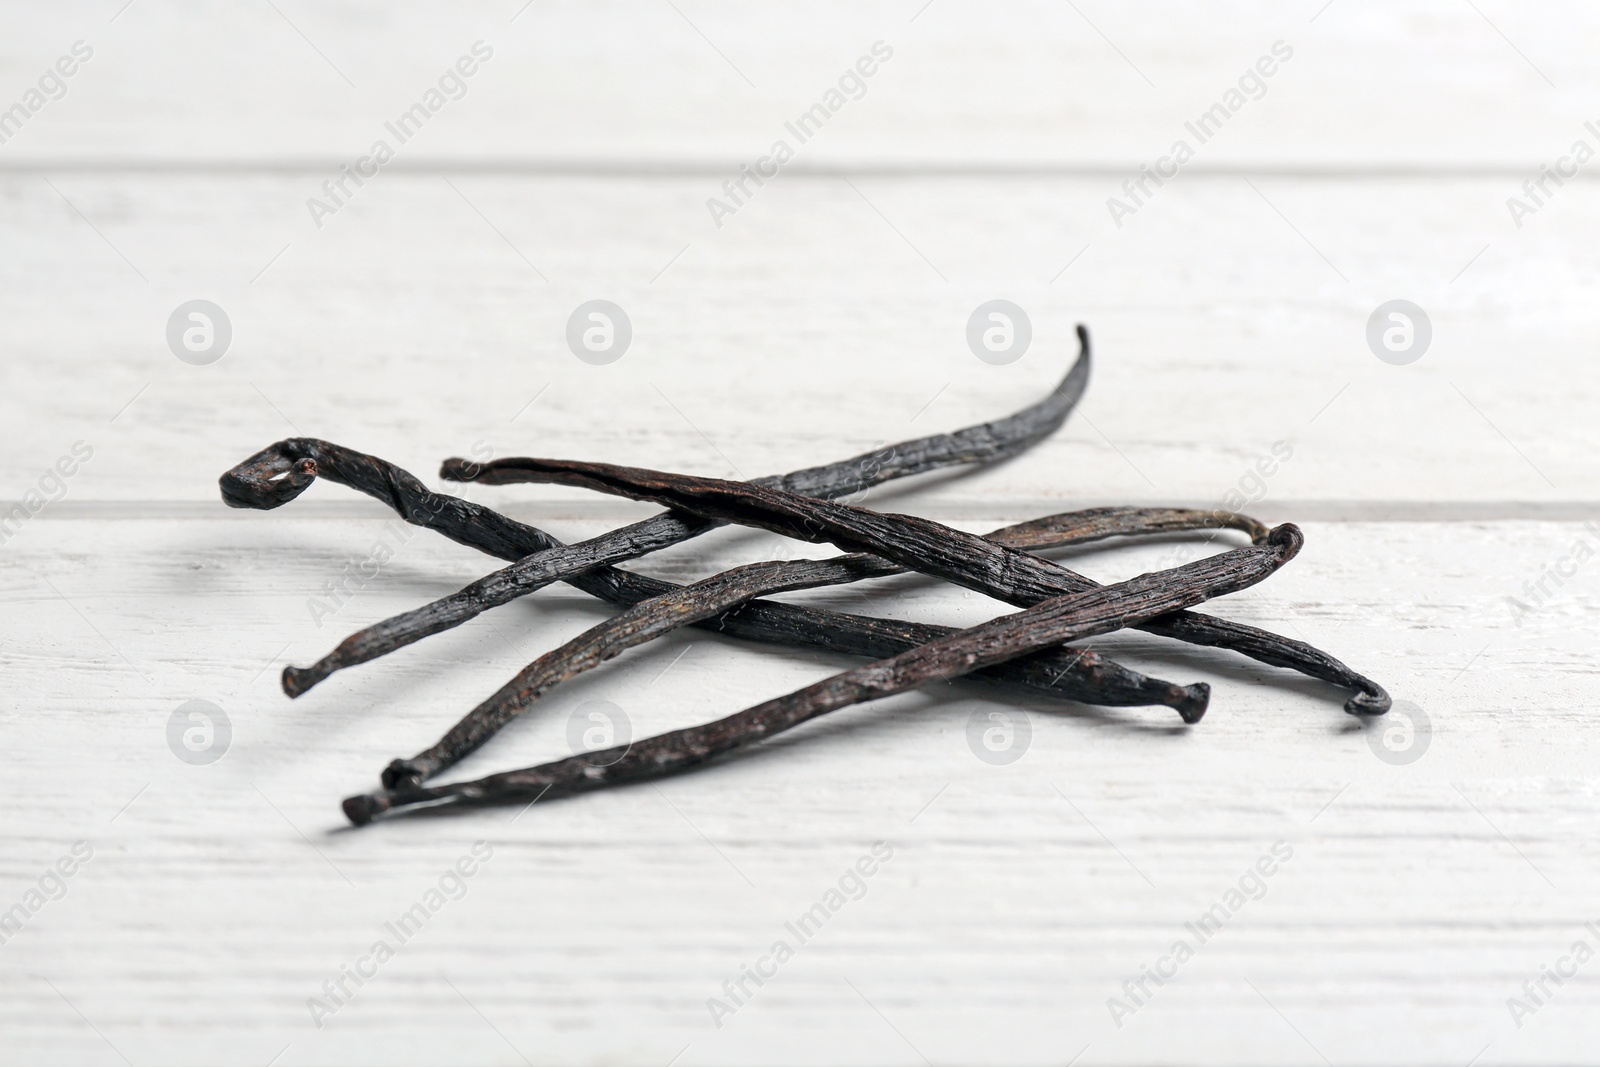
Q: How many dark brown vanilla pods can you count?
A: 5